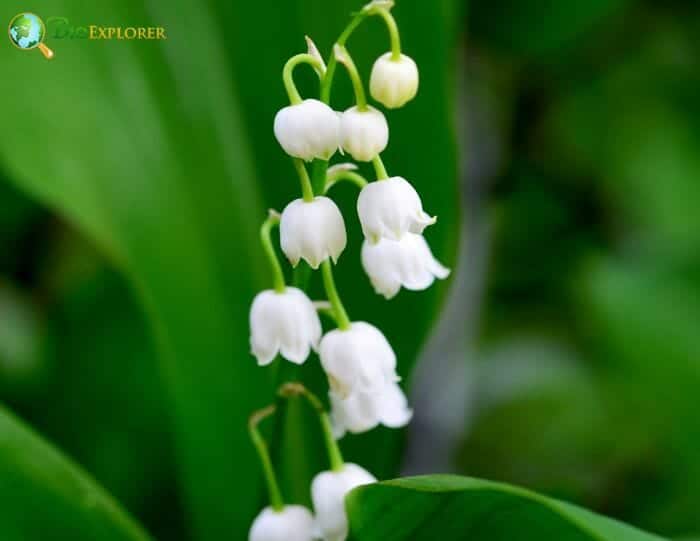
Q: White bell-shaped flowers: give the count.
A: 11